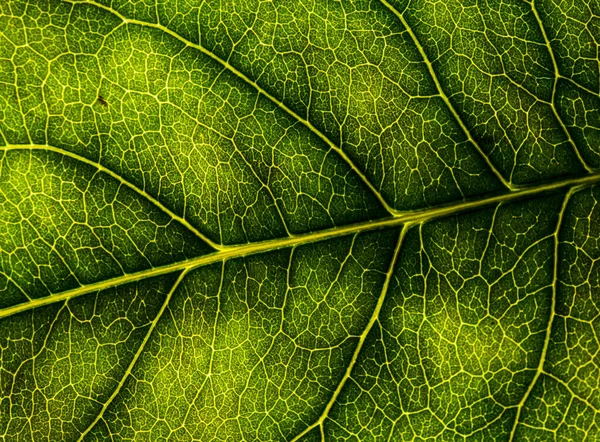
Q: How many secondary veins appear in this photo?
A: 7